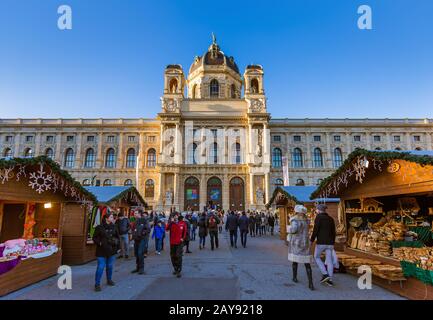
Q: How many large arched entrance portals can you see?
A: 3